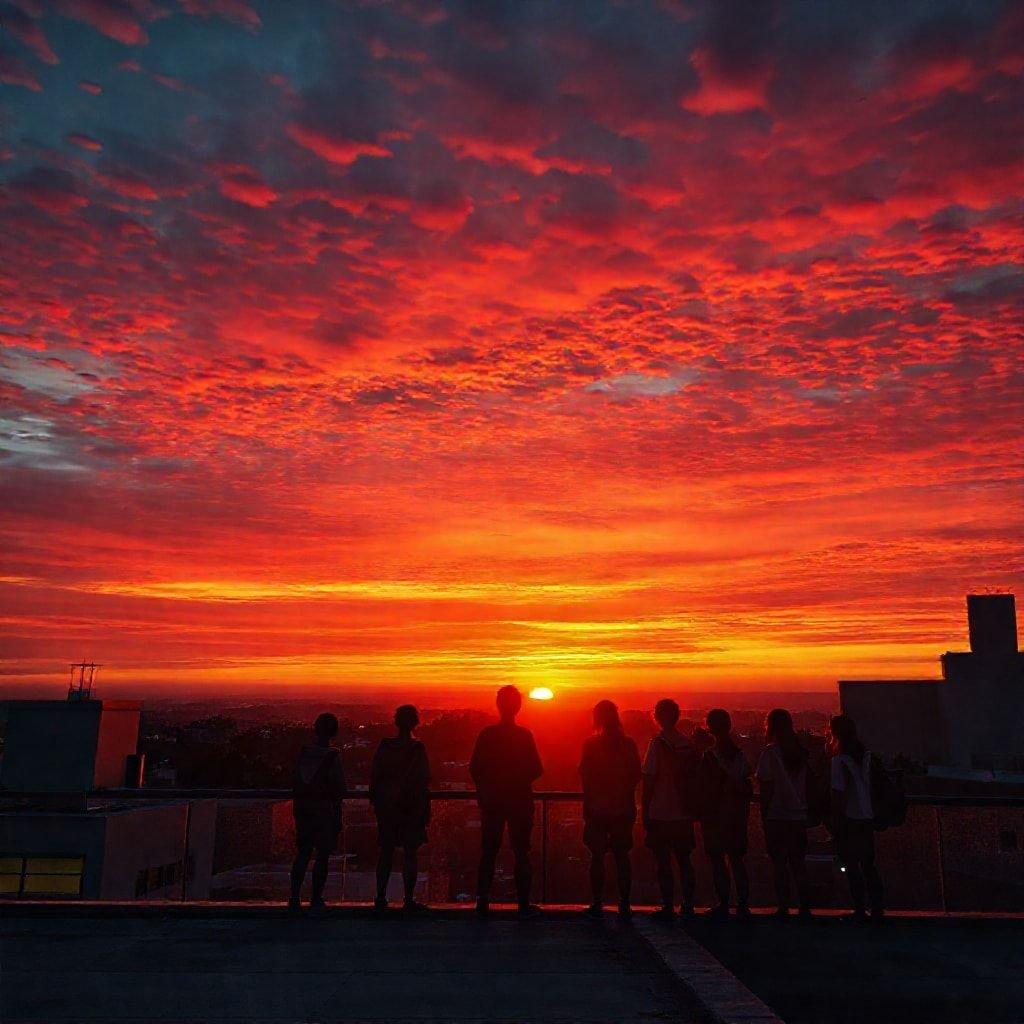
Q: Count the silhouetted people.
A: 8